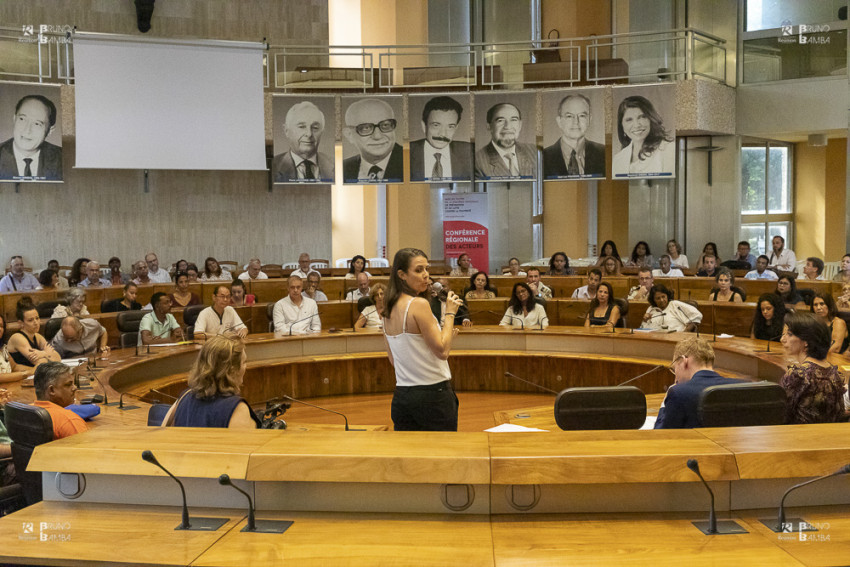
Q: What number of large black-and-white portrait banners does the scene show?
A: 7